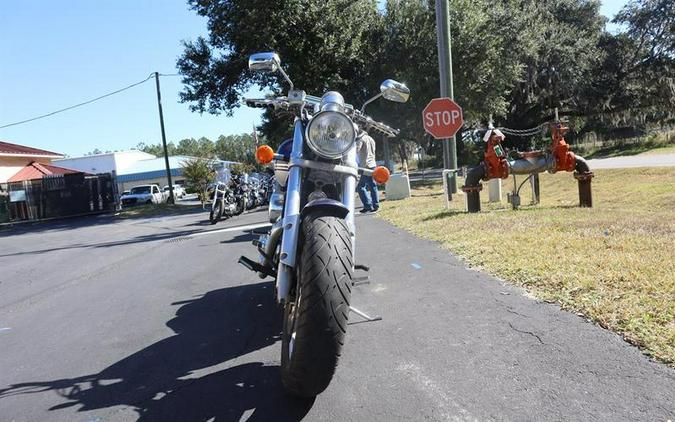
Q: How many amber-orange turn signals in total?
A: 2